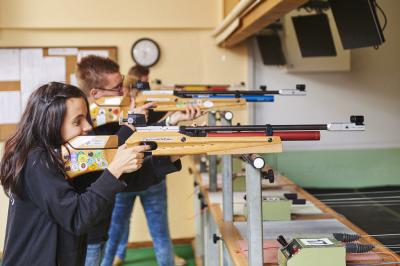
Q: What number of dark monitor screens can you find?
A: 3